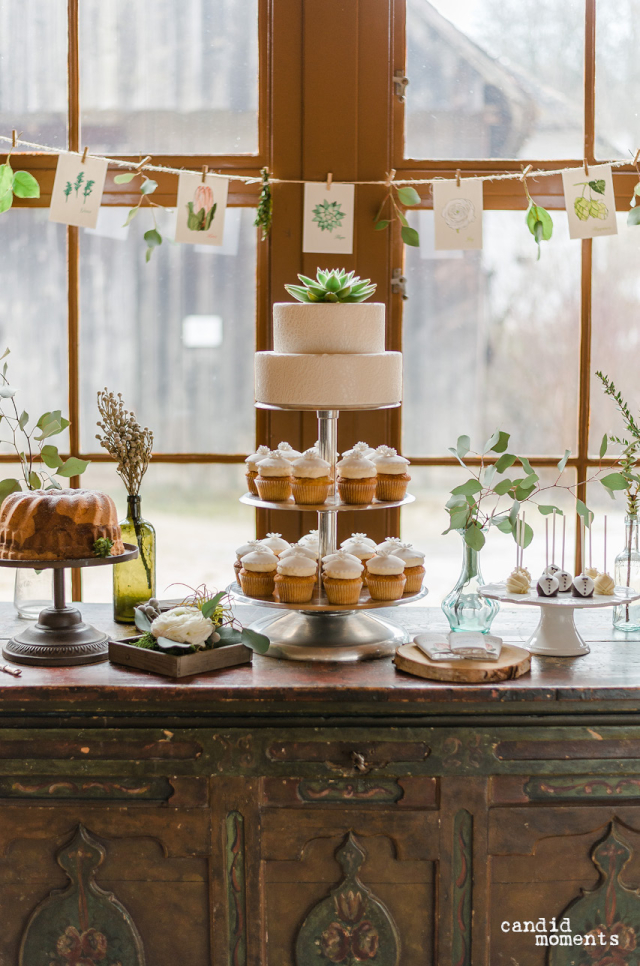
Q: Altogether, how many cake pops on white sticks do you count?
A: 8